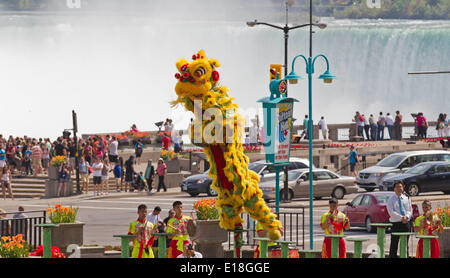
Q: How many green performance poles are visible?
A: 12